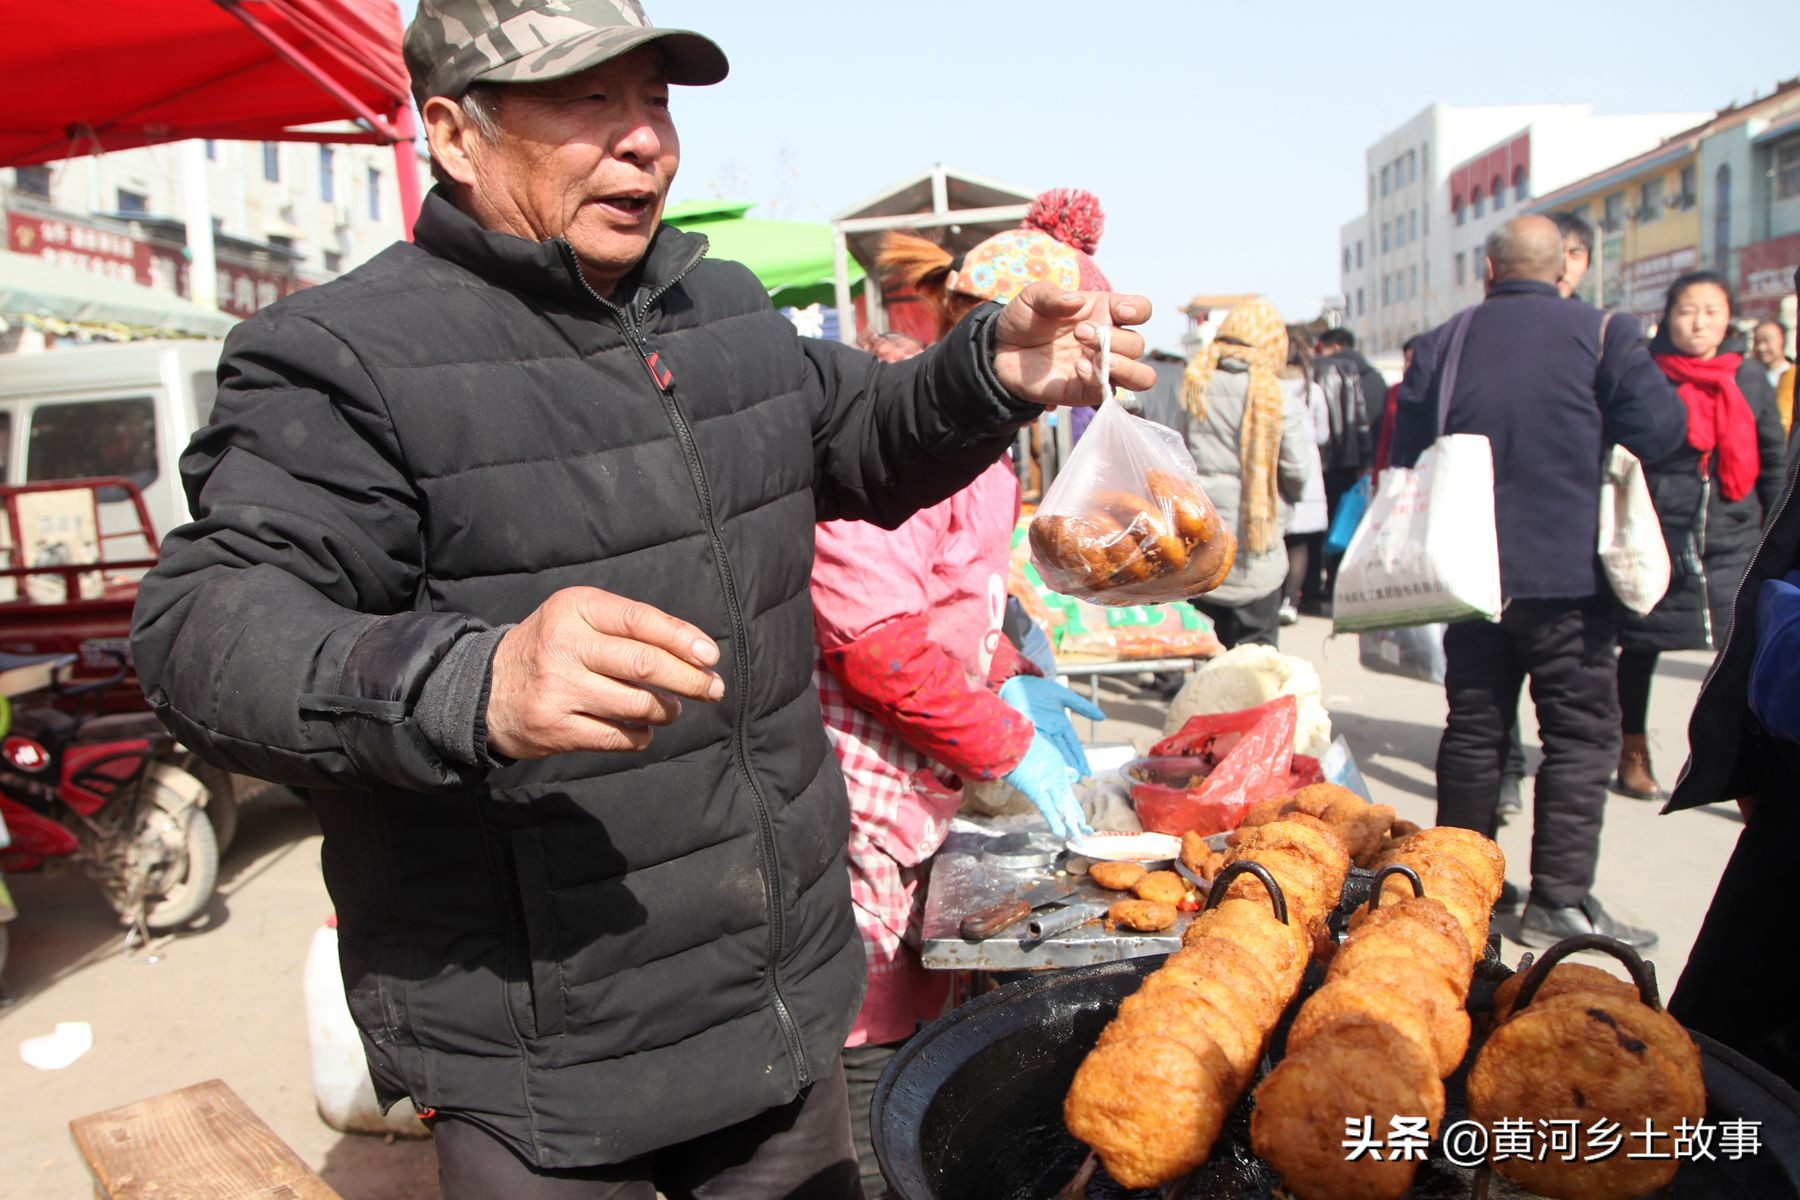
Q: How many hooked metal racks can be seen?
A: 3